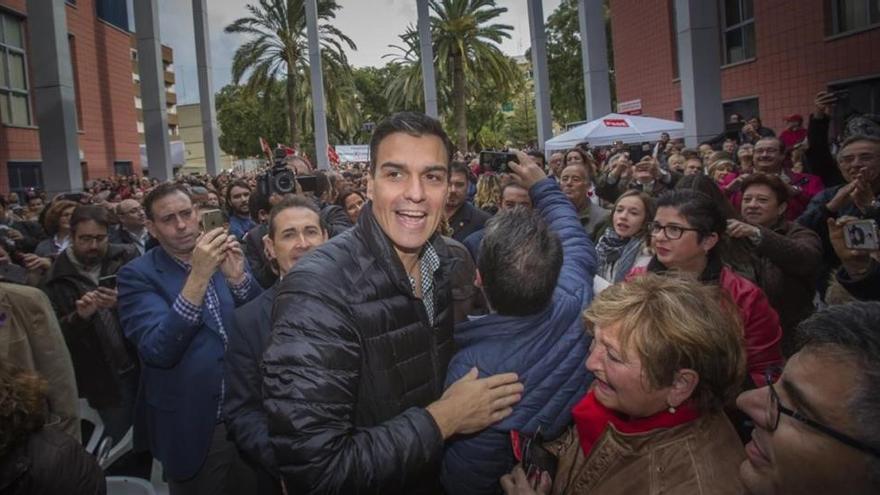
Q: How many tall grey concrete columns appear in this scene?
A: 8